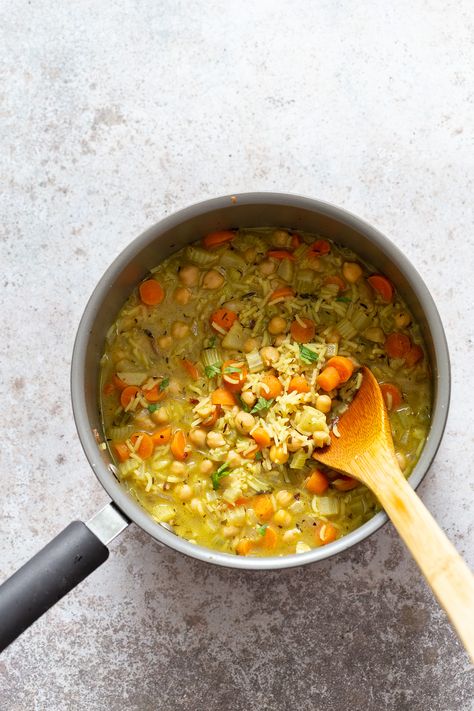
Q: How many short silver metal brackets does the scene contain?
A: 1